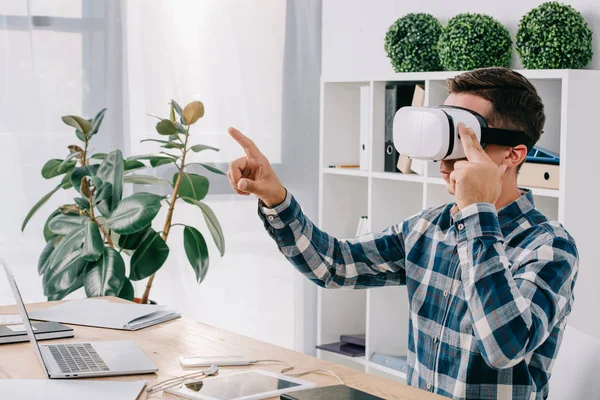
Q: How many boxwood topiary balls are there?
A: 3